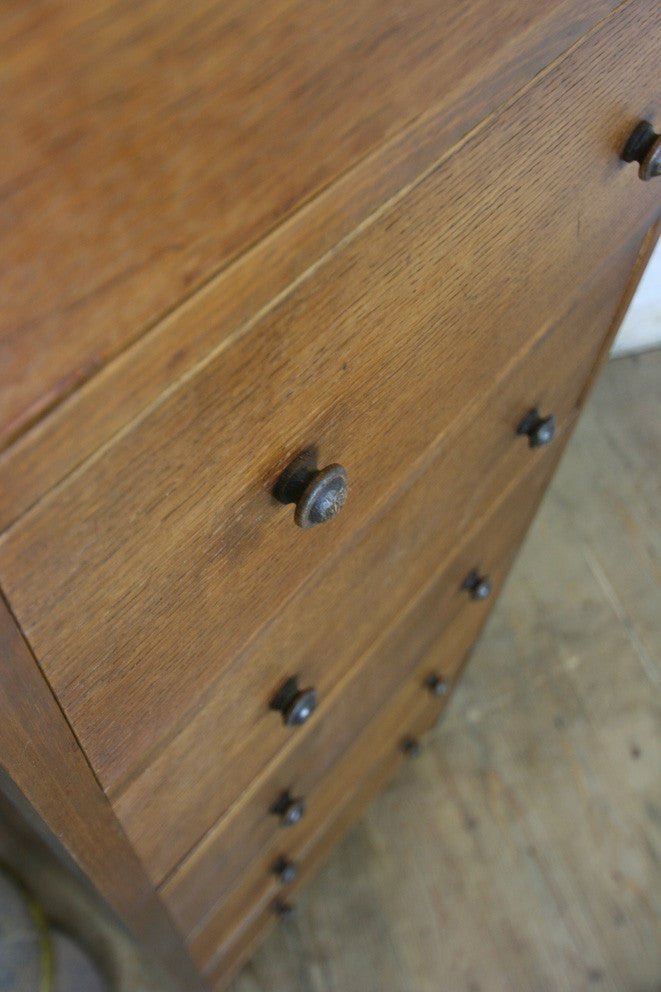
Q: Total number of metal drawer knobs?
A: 10